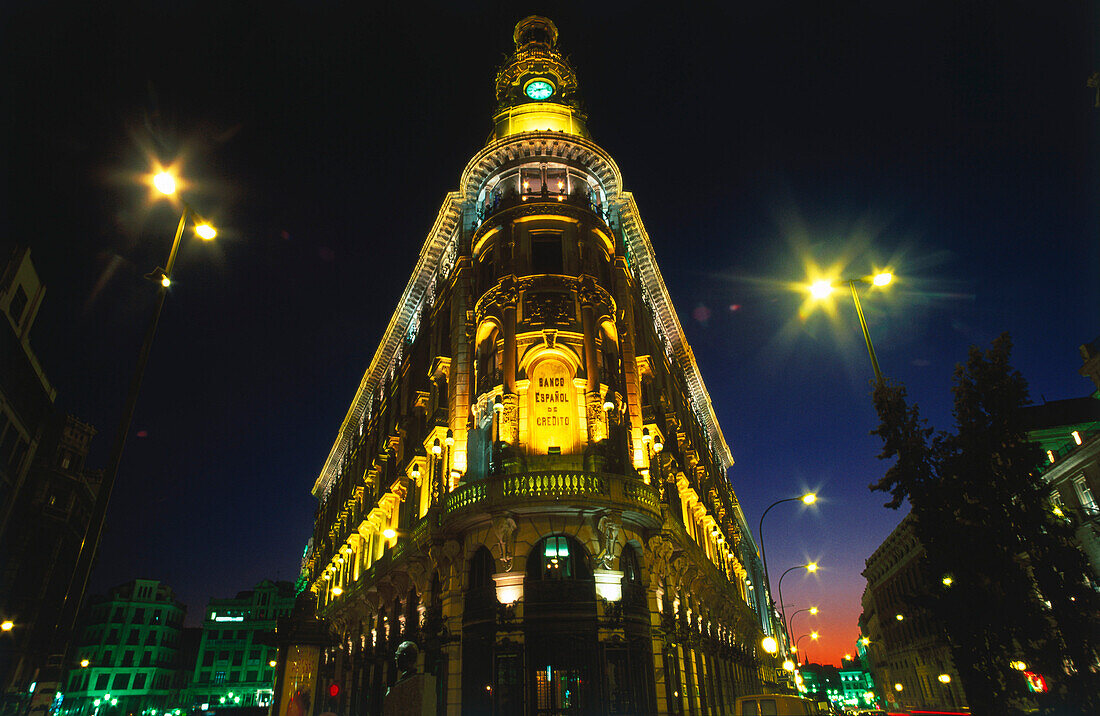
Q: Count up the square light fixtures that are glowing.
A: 2